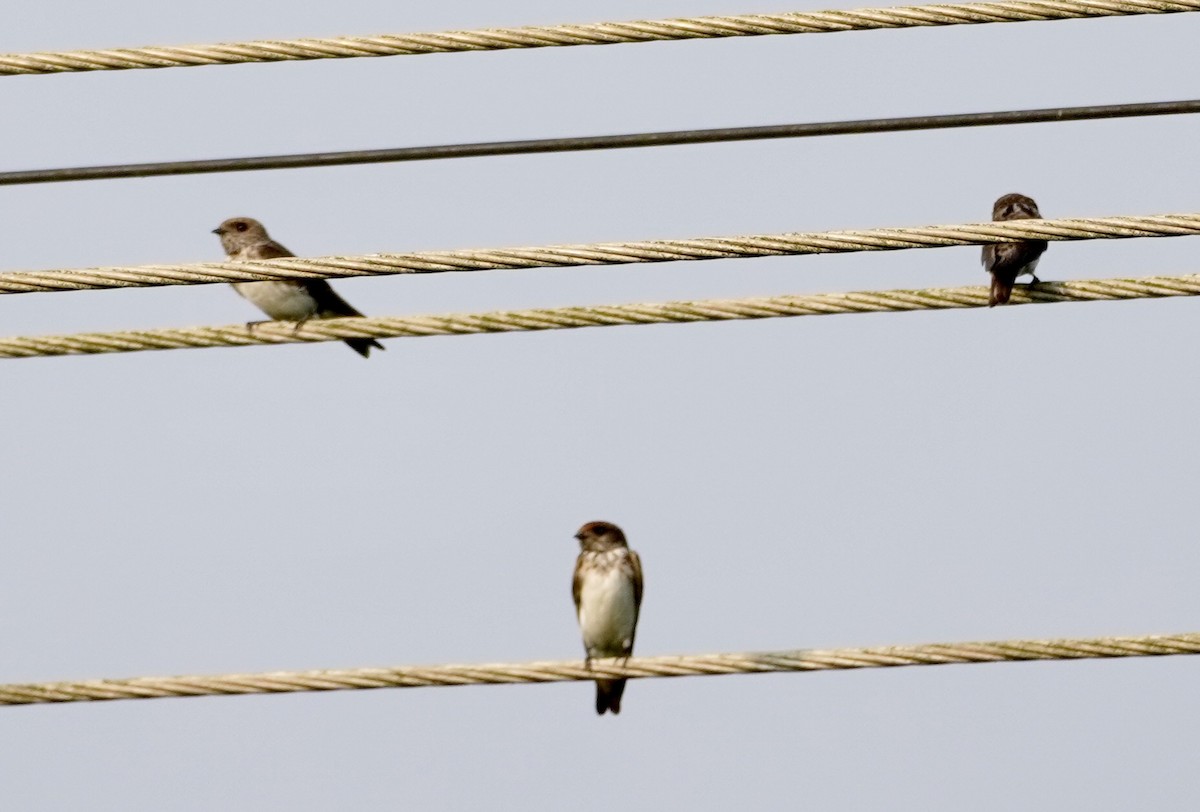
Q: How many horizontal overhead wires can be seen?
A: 5